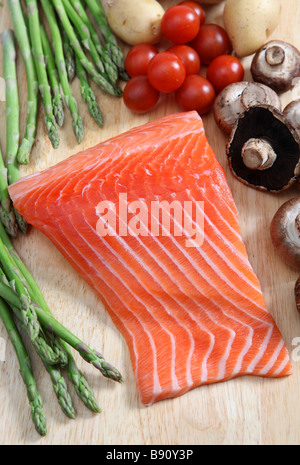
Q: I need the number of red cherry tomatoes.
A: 9